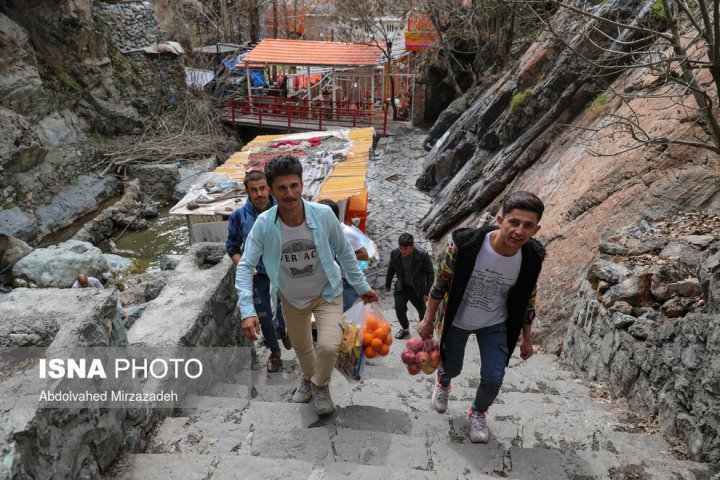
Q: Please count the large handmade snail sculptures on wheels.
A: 0